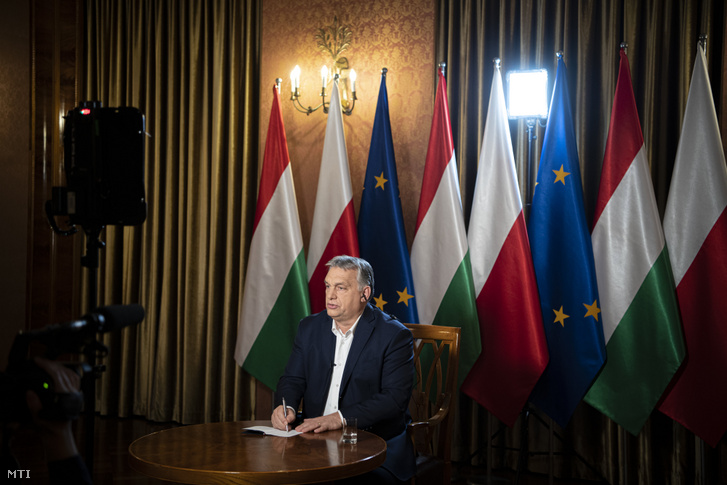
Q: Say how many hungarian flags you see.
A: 3